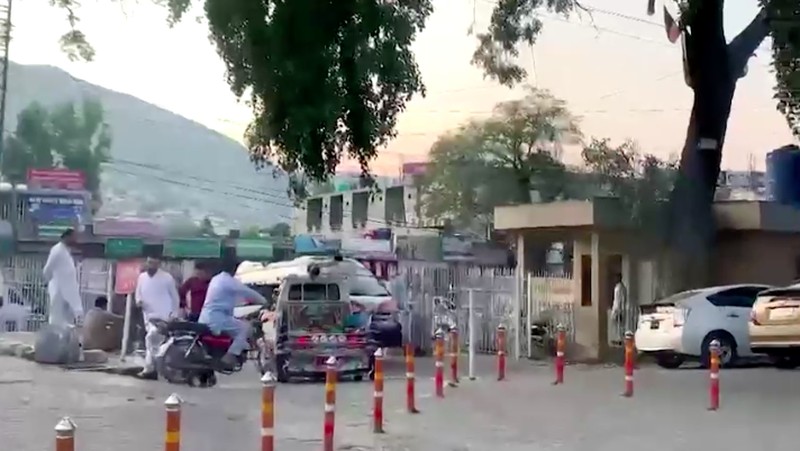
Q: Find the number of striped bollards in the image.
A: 12